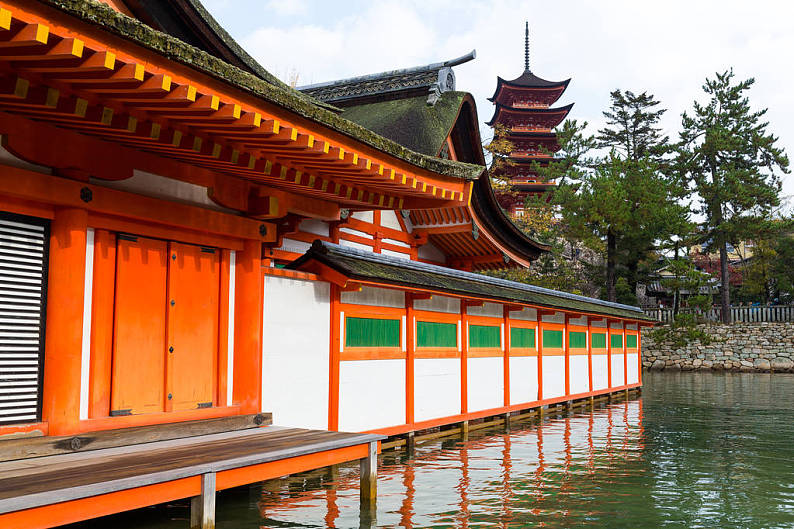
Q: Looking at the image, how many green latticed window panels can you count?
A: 9